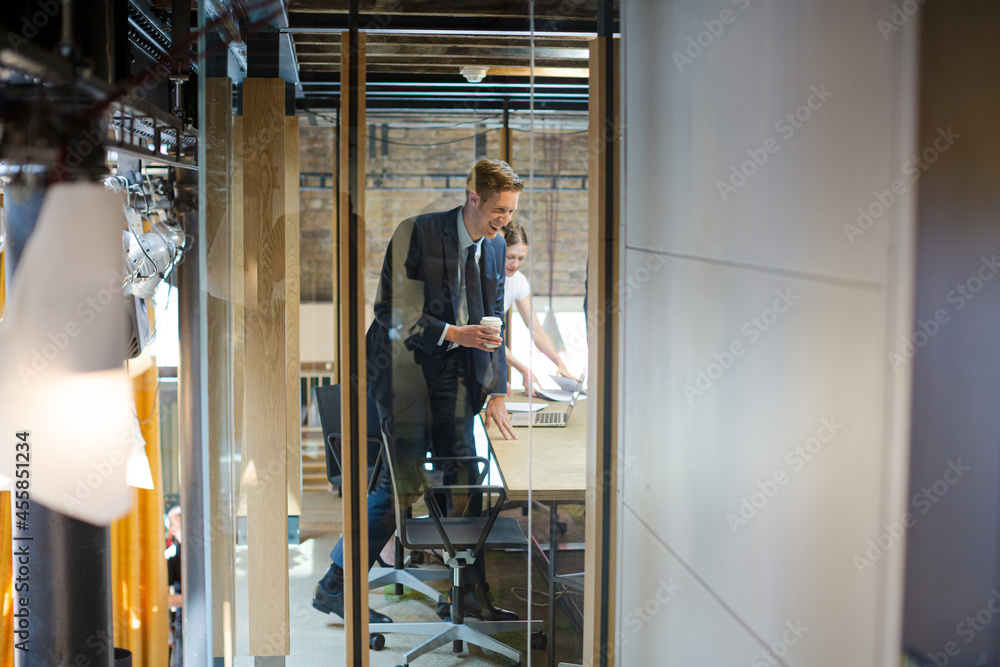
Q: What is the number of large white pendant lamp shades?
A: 1